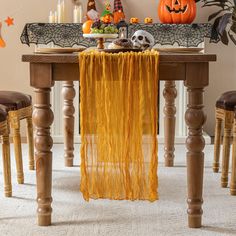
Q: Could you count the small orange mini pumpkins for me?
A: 2